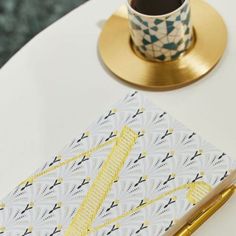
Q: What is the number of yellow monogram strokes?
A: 3